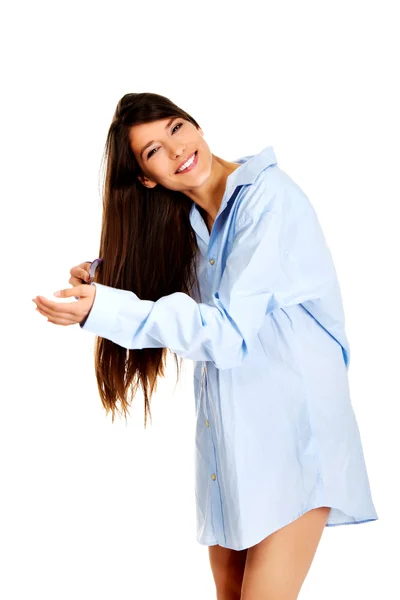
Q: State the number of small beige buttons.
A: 3